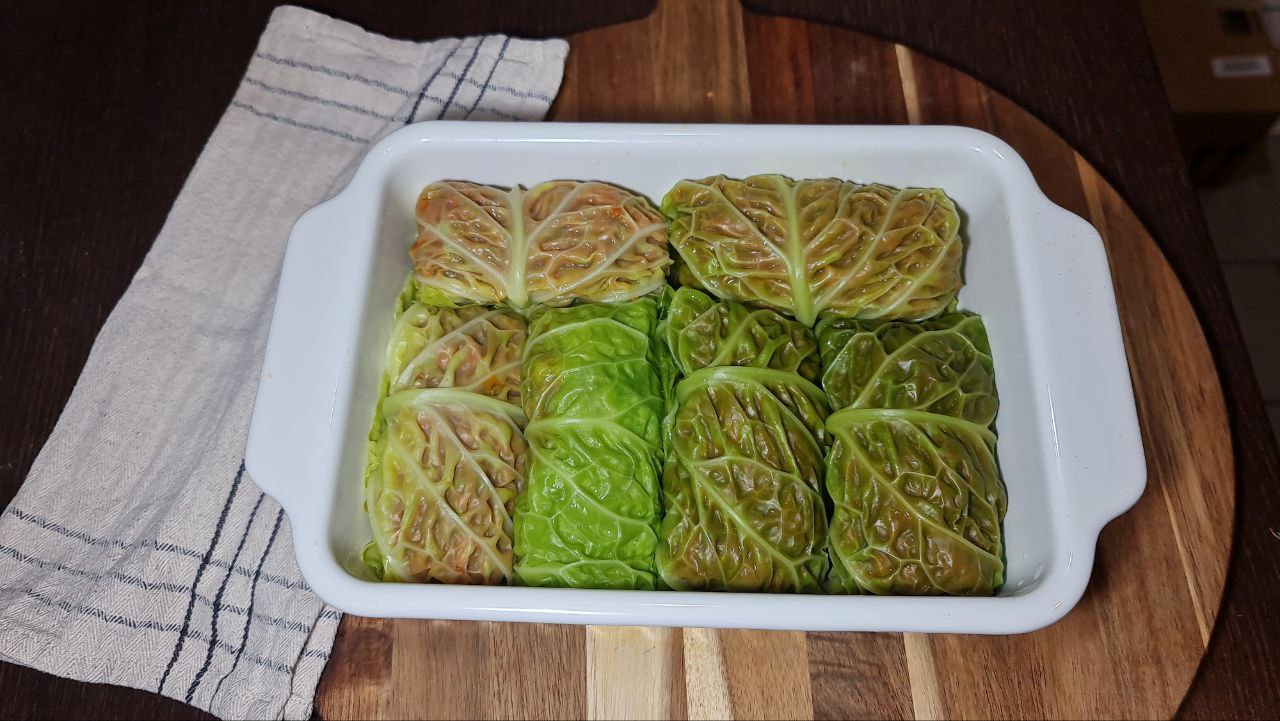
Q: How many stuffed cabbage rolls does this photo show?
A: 6